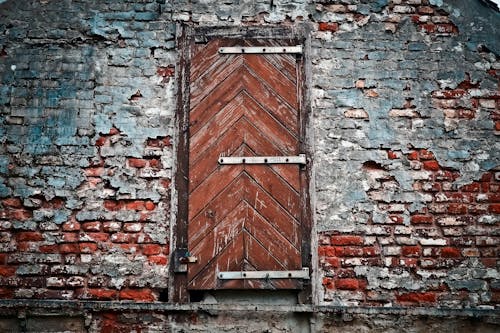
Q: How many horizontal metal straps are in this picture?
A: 3